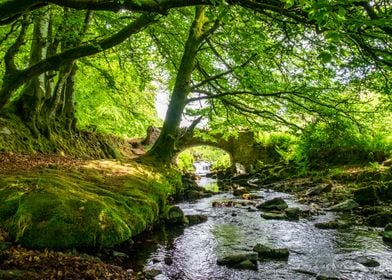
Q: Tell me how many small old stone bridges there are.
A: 1